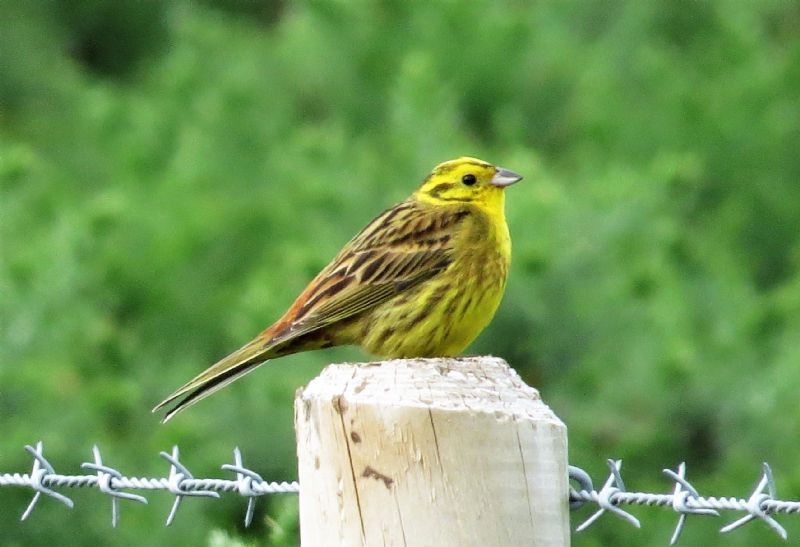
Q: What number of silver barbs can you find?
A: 7